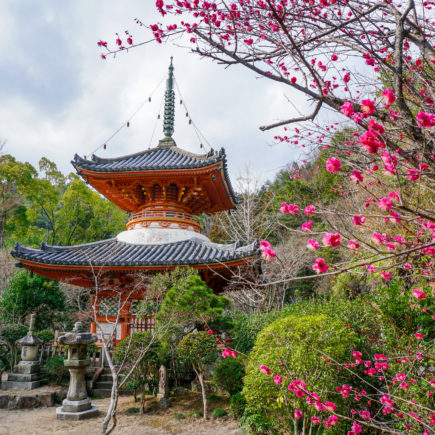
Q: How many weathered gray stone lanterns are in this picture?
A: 2